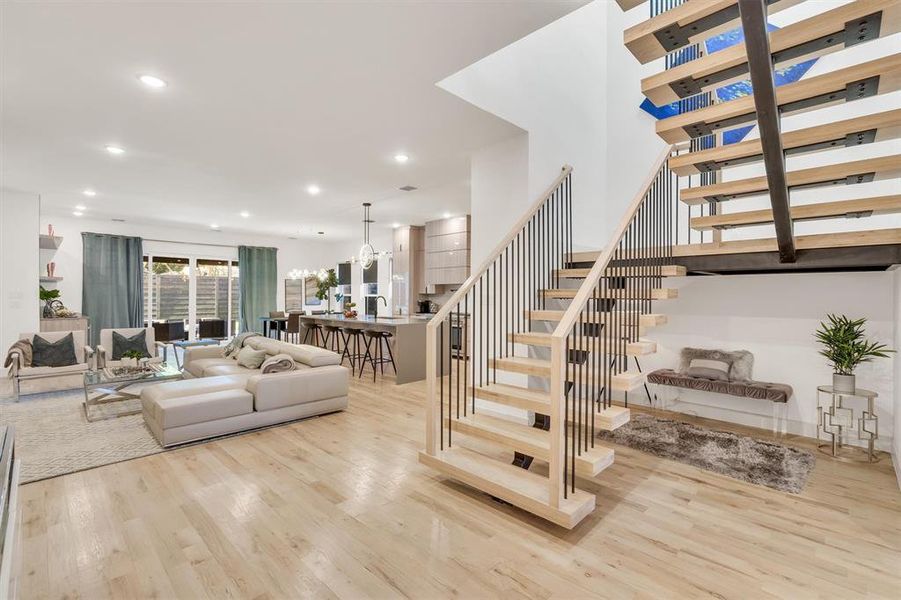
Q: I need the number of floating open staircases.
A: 2